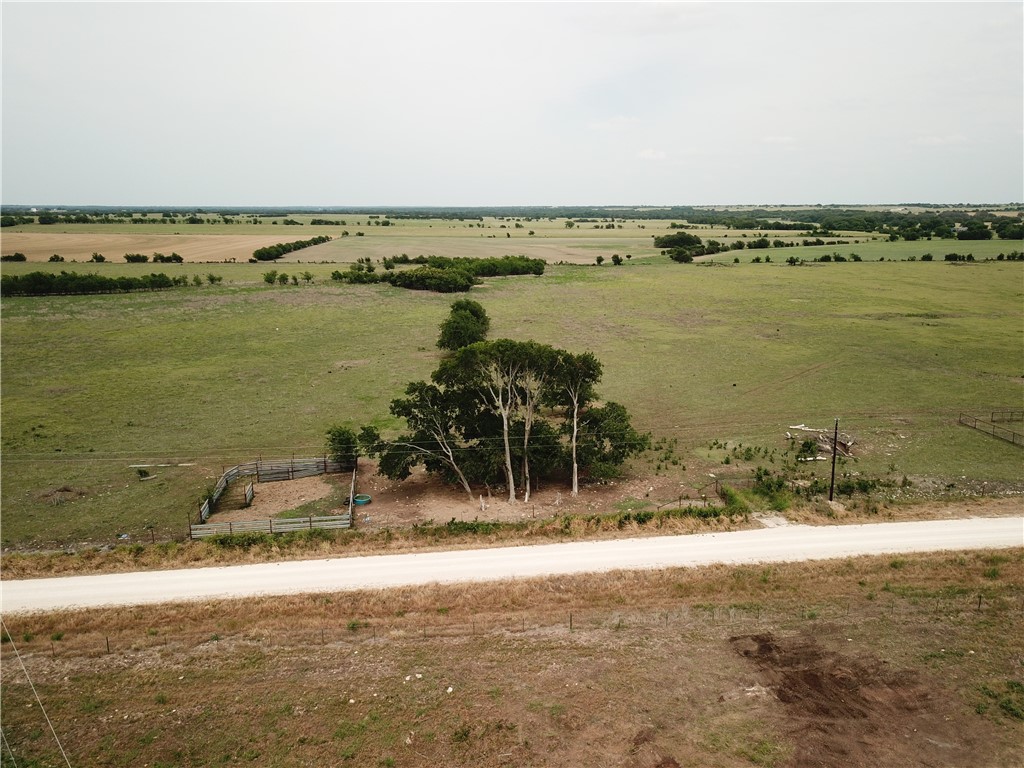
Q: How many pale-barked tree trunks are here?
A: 4